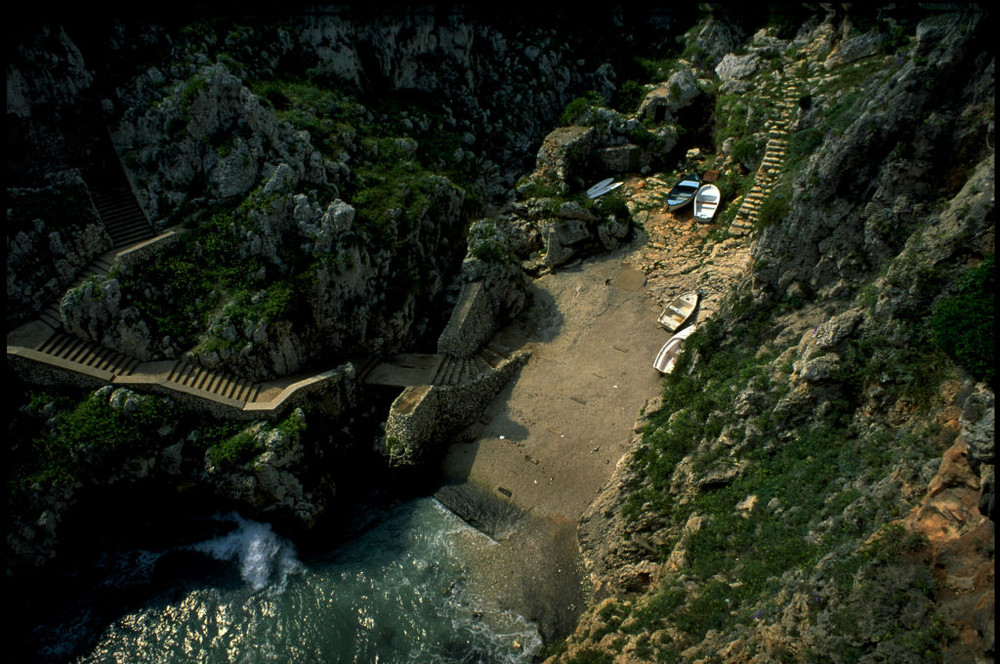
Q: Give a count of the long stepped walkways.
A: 2